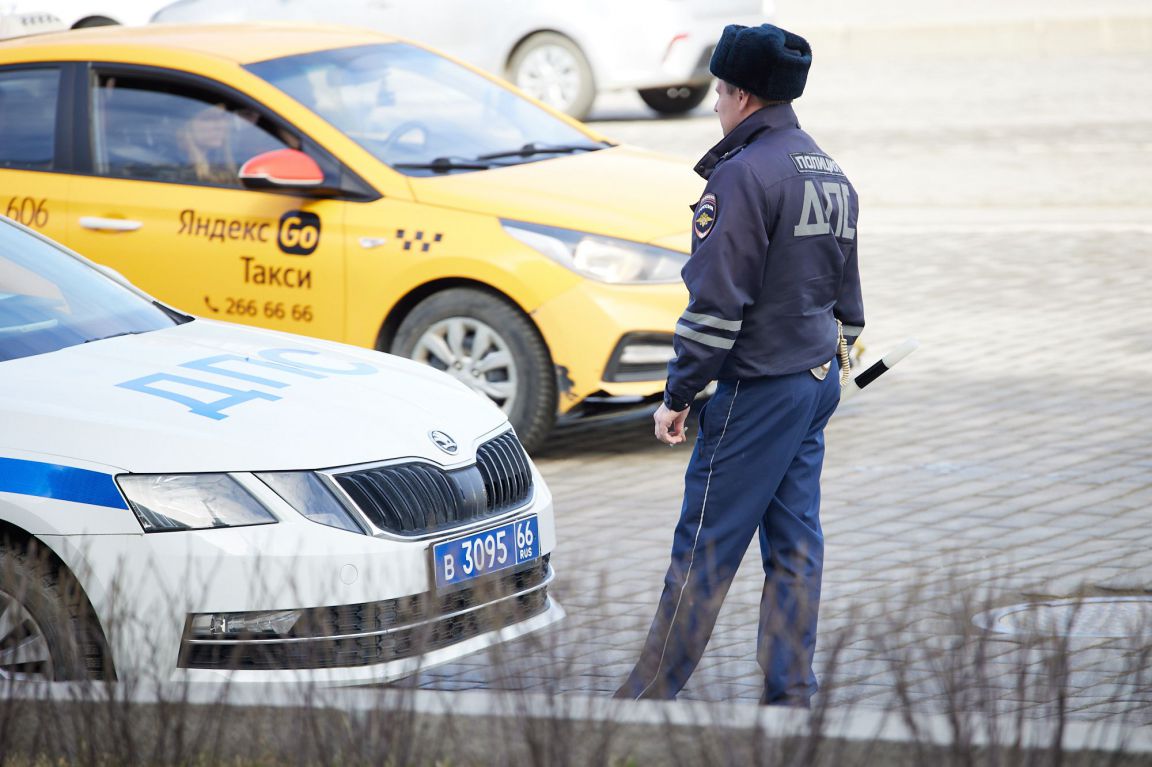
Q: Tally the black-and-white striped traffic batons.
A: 1